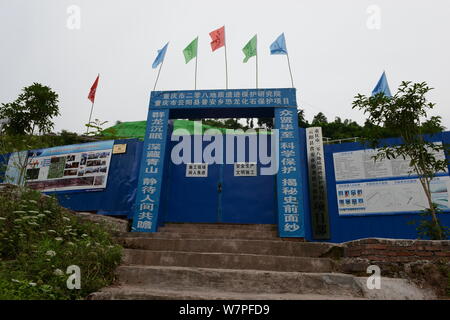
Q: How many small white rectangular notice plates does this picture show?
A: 2